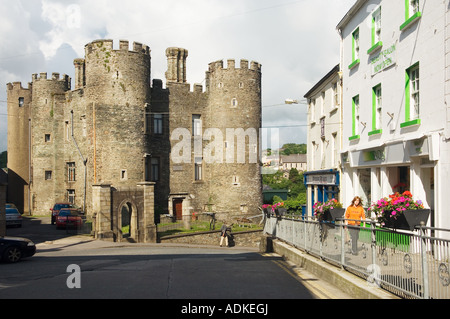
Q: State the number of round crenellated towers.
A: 4